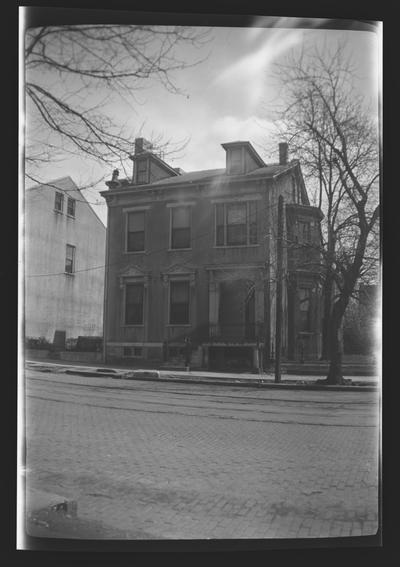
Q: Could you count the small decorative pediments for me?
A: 2